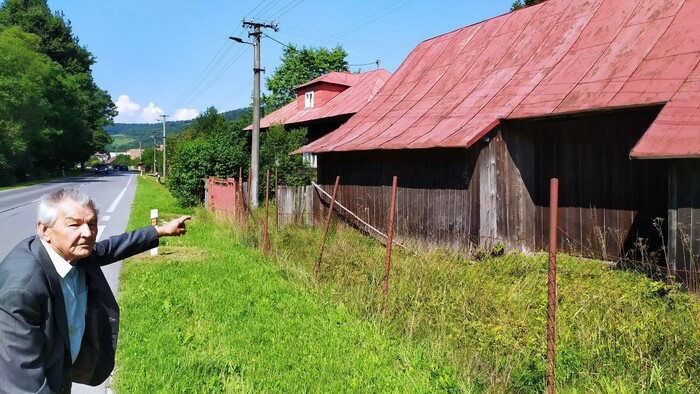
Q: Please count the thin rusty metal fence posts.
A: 7